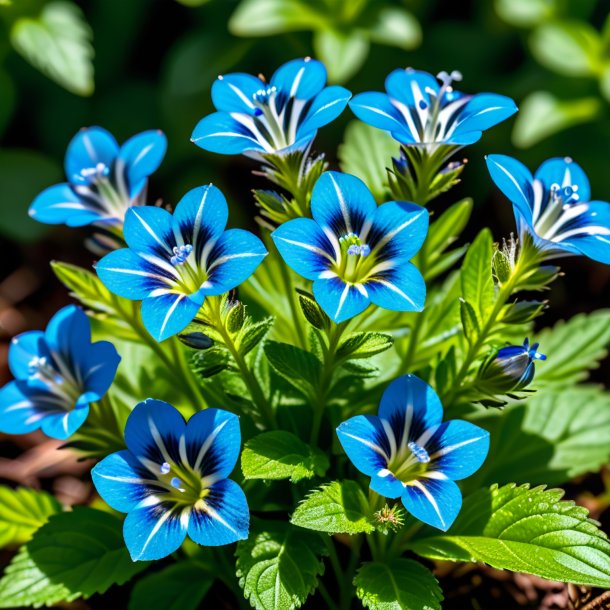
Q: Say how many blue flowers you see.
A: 9